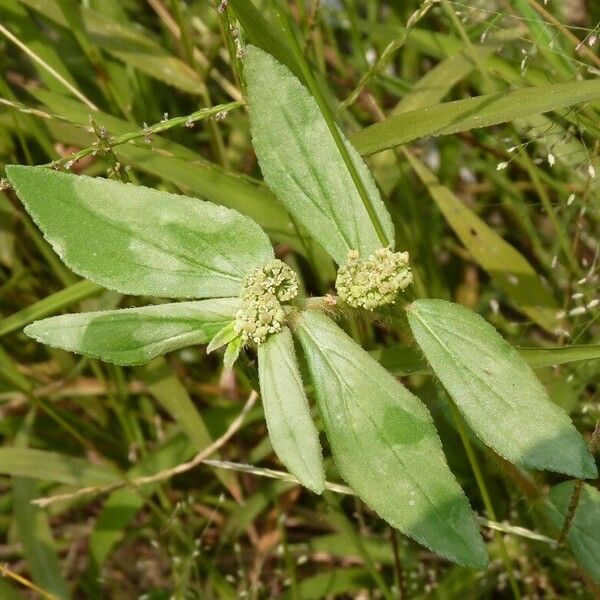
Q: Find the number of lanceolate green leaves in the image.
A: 6